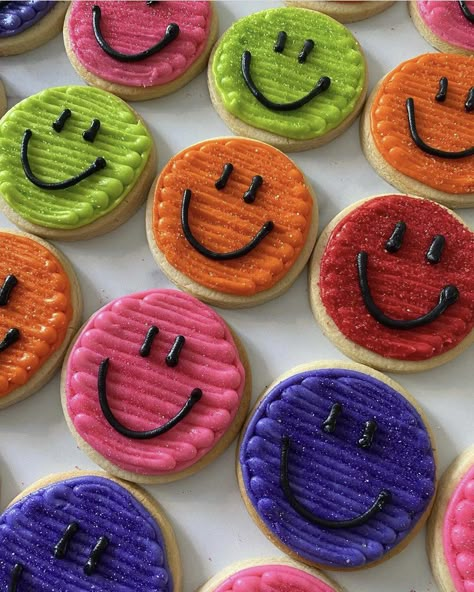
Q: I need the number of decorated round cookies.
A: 15